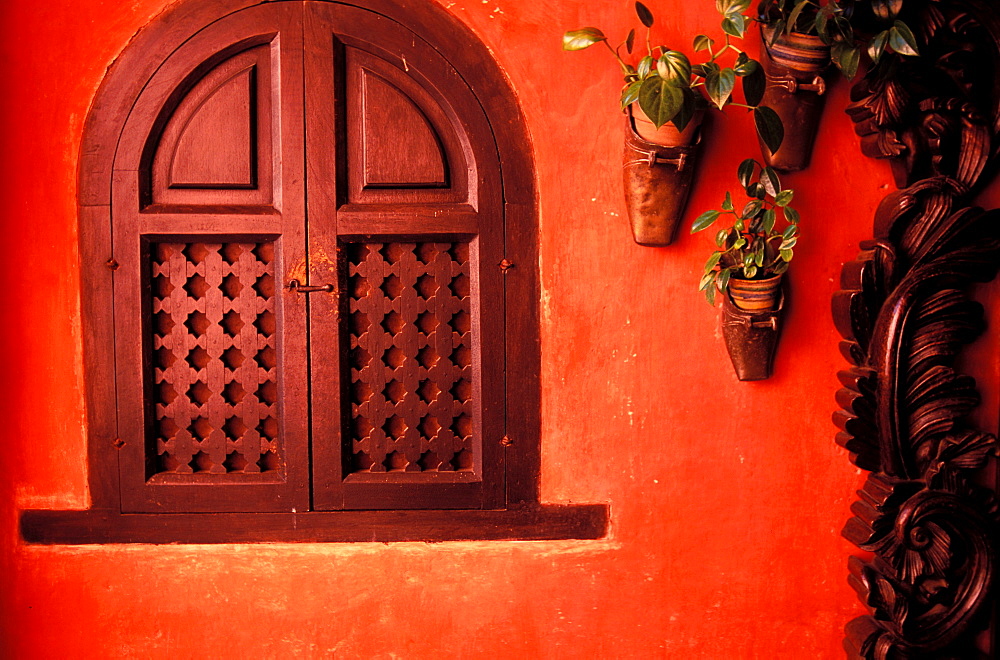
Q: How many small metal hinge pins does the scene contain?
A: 4